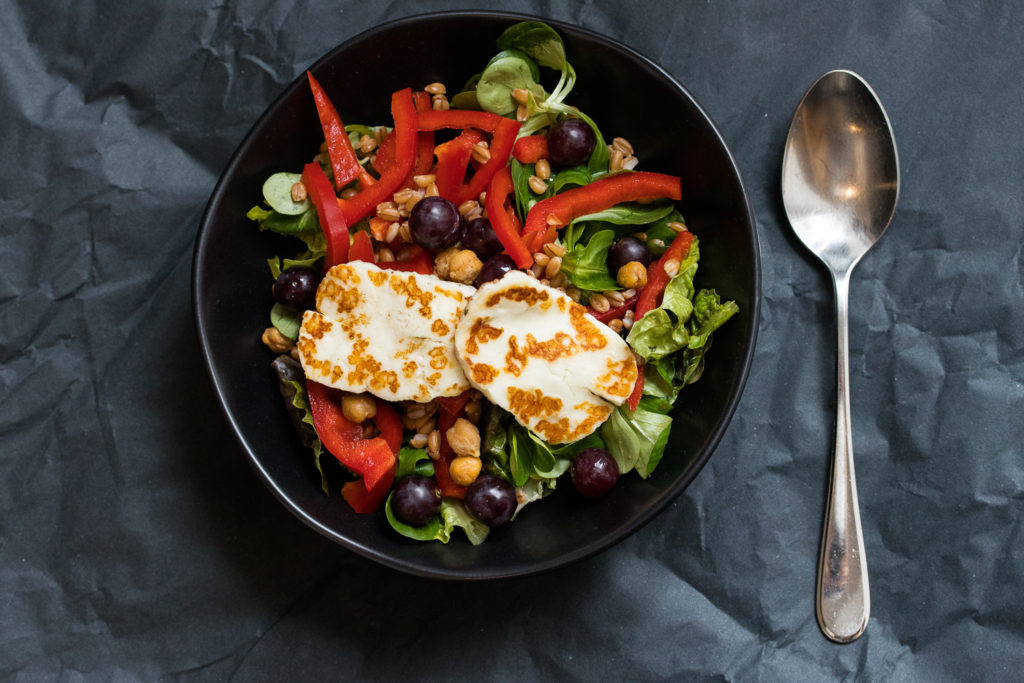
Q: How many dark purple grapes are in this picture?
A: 9